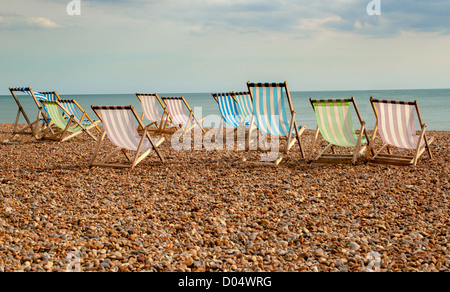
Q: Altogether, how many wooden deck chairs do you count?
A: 12